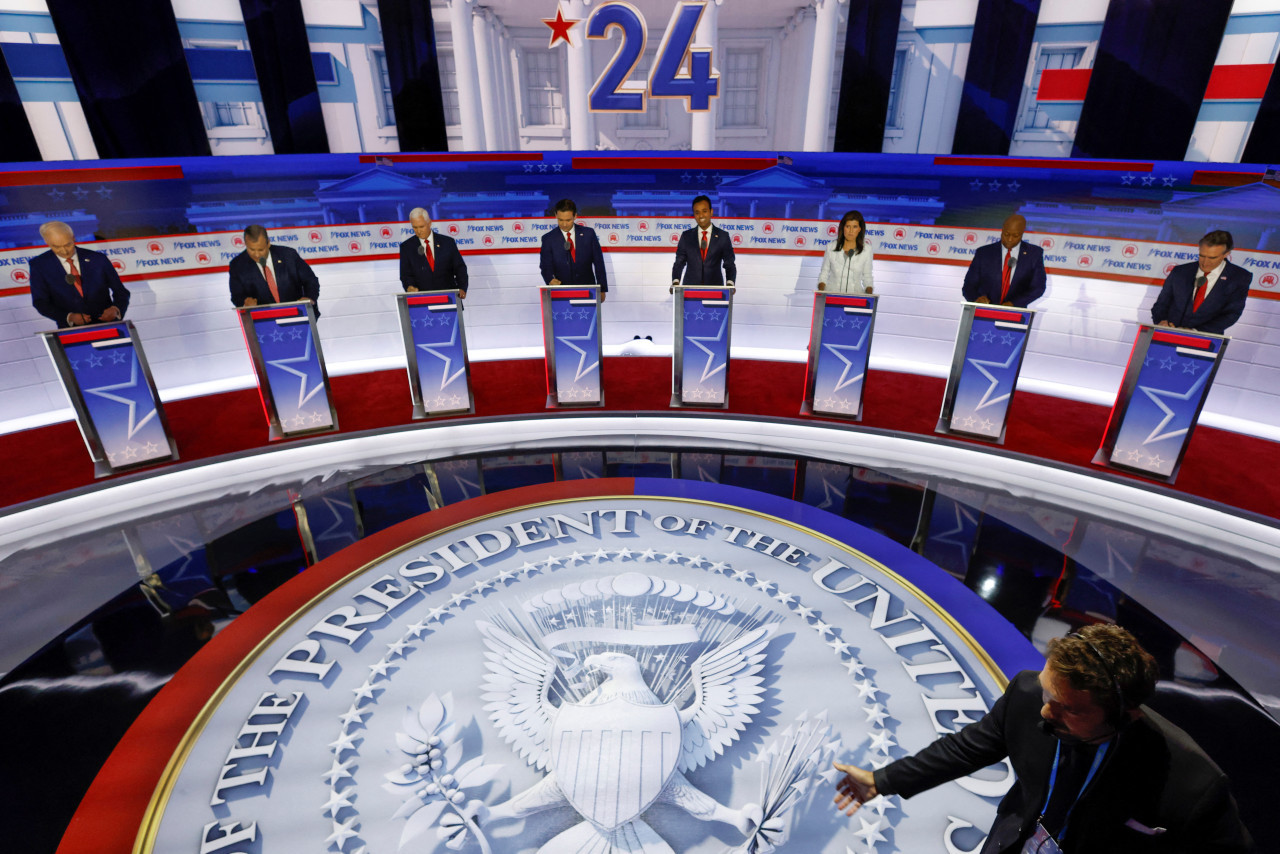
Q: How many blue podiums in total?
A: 8